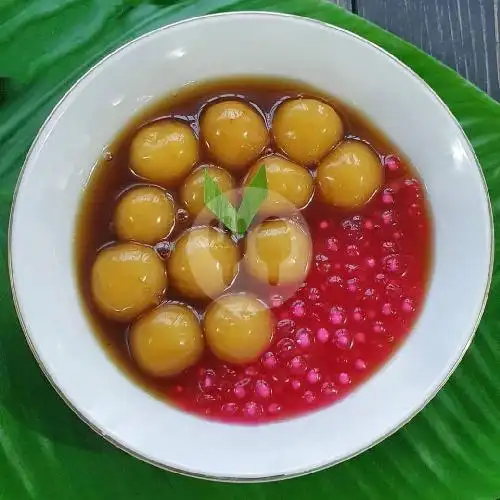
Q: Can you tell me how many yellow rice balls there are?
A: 12